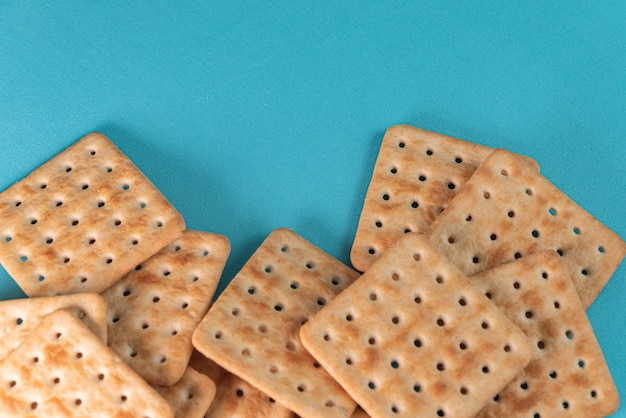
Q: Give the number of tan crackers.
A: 11